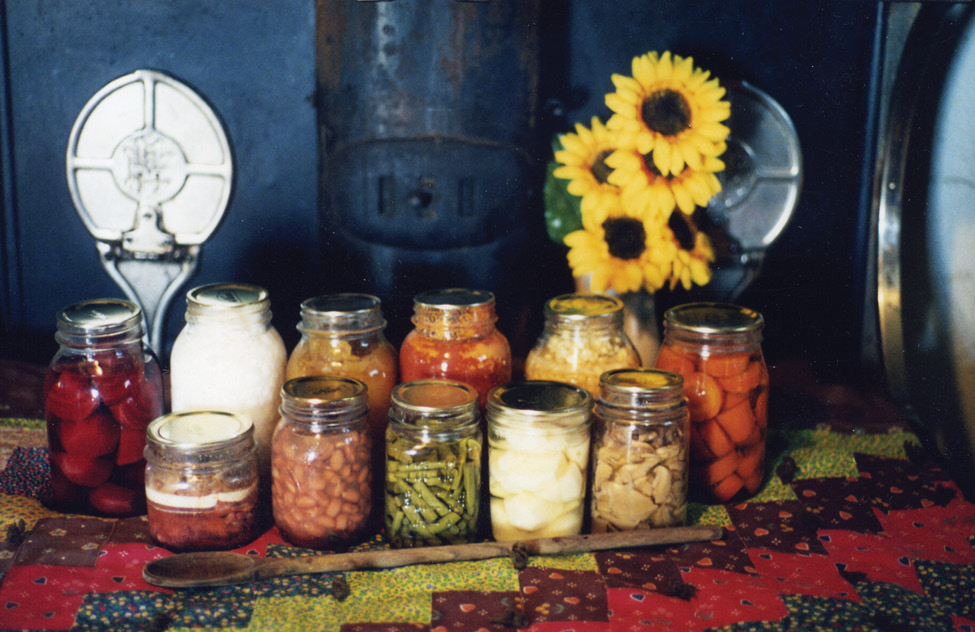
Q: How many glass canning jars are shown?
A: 11